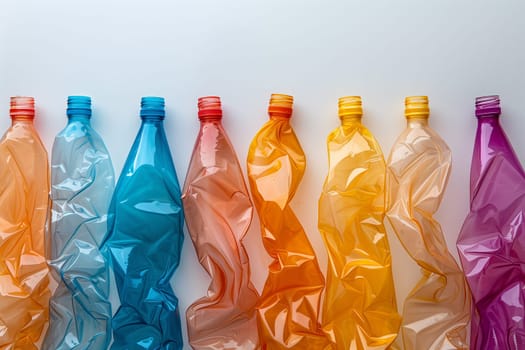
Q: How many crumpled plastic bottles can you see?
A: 8